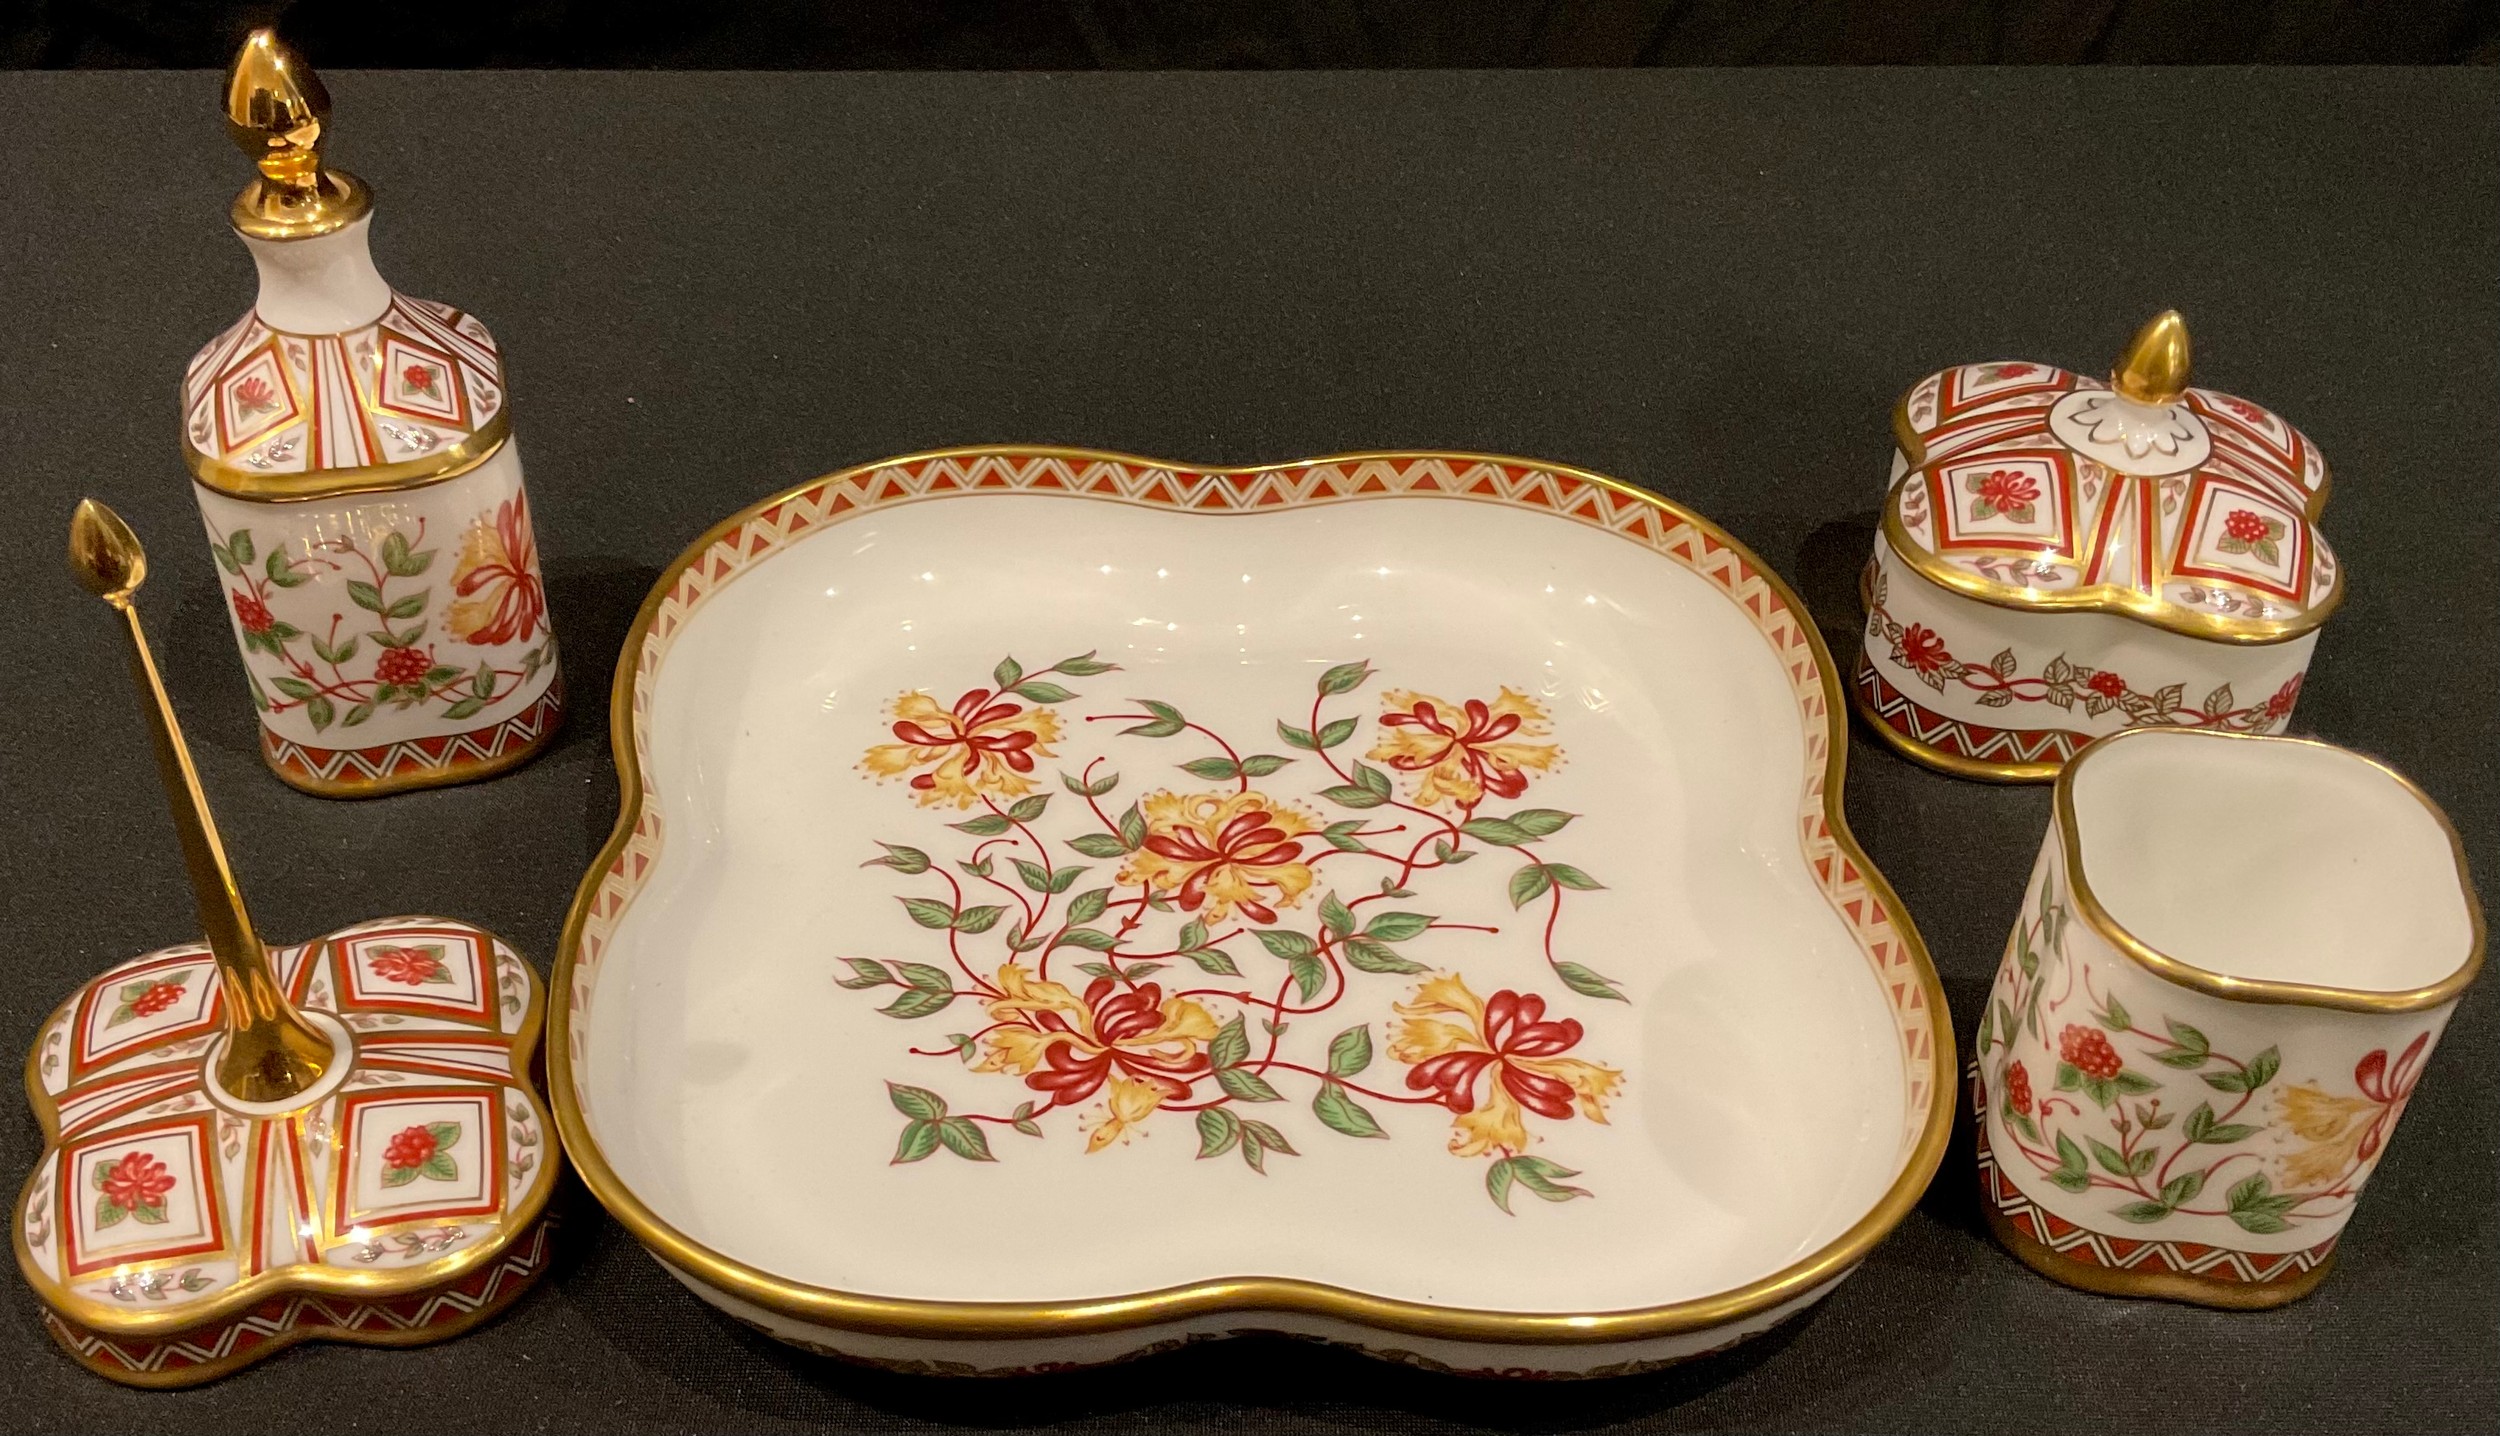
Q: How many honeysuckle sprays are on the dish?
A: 5